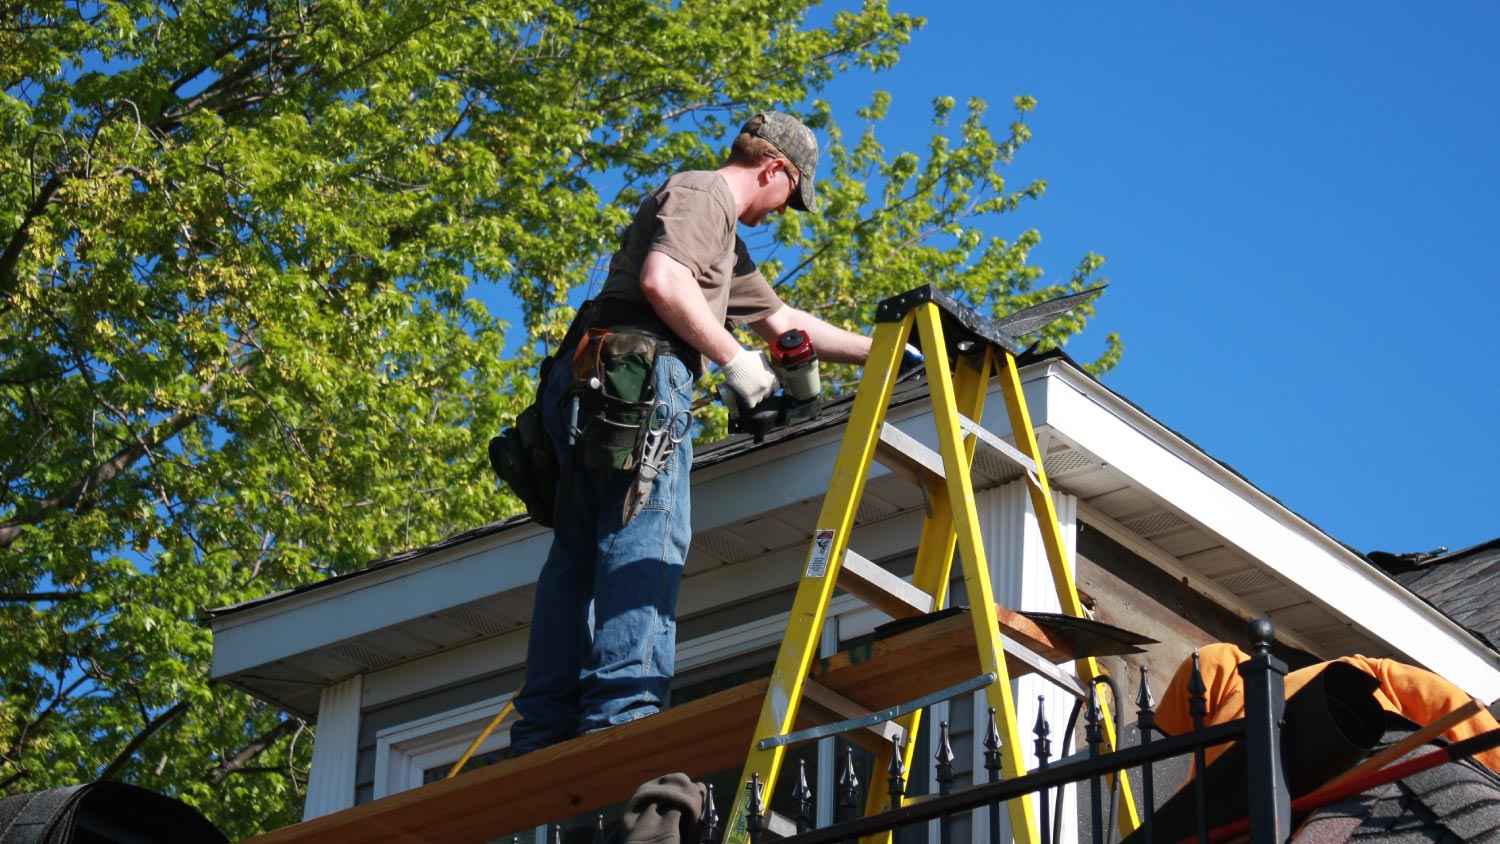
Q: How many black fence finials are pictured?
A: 15